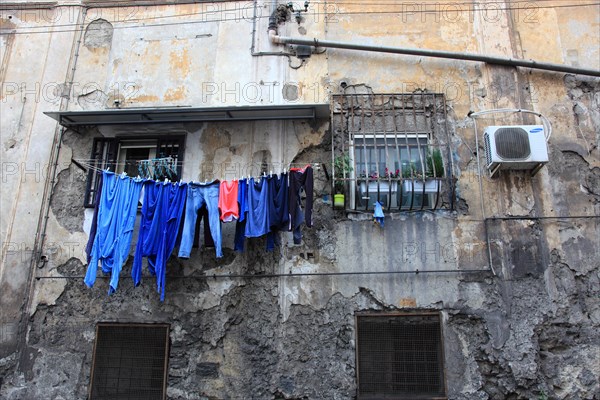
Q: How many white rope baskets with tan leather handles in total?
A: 0